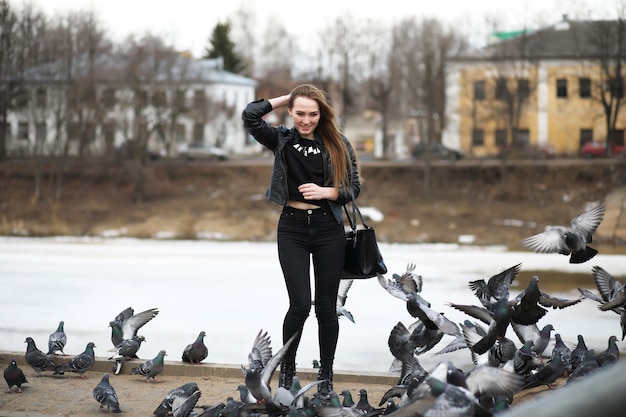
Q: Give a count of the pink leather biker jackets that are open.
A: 0